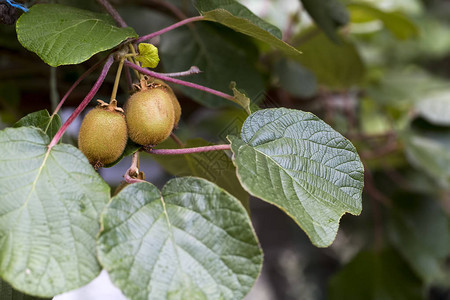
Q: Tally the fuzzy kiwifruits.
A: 3